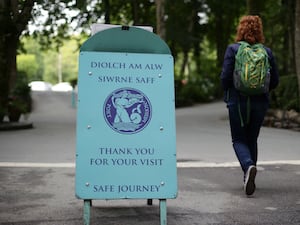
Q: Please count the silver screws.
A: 6